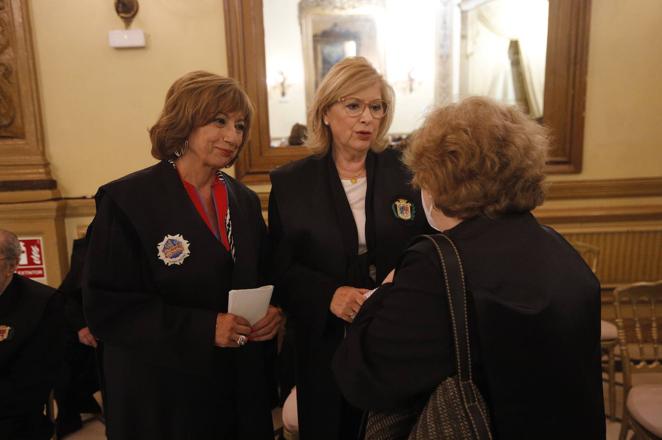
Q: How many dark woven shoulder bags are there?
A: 1